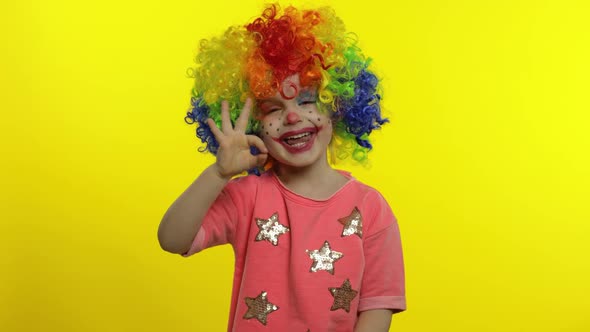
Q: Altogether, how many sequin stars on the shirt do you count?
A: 5